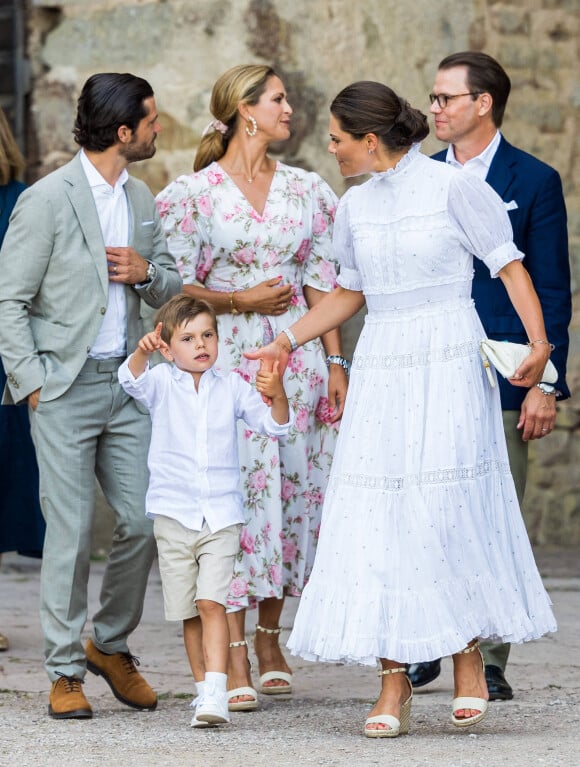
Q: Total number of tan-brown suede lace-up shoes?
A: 2